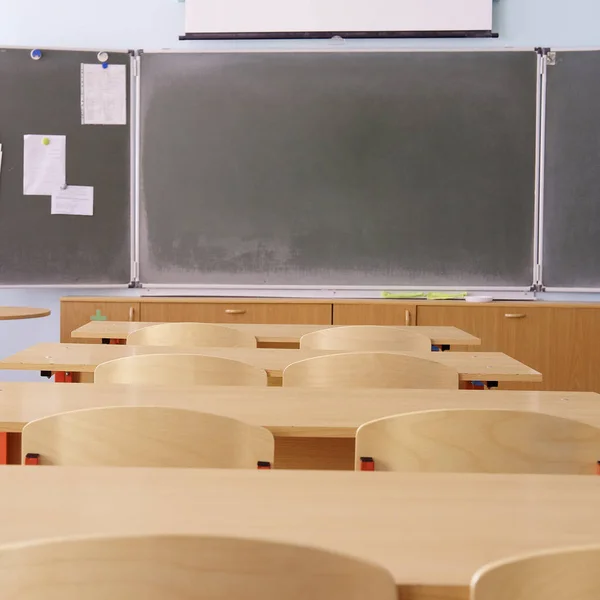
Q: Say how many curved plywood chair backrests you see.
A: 8